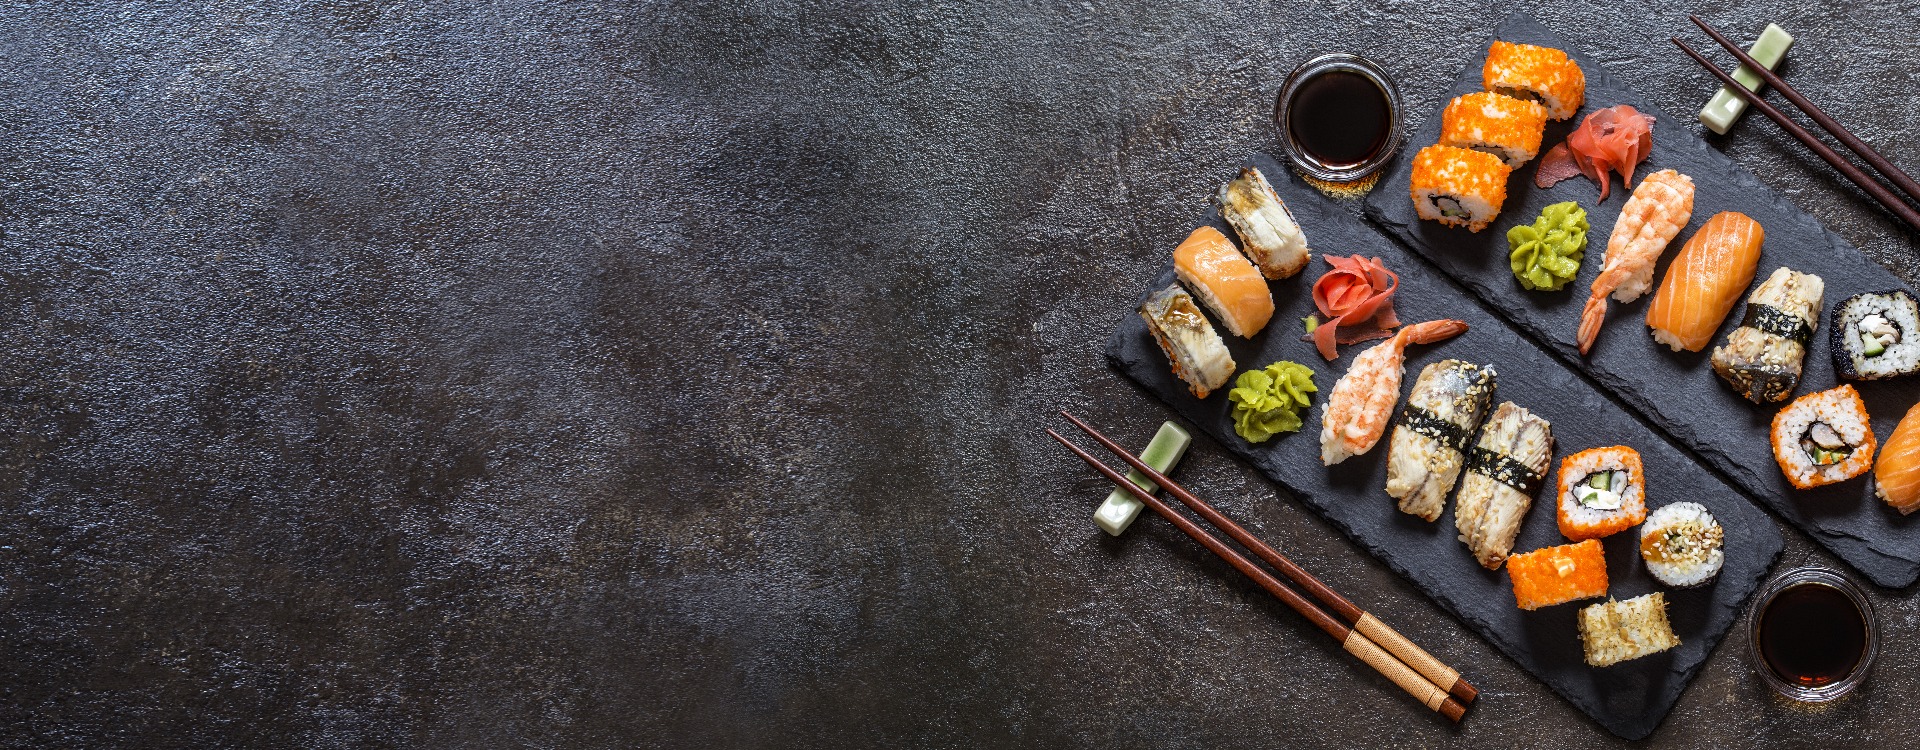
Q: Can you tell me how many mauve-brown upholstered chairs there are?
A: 0